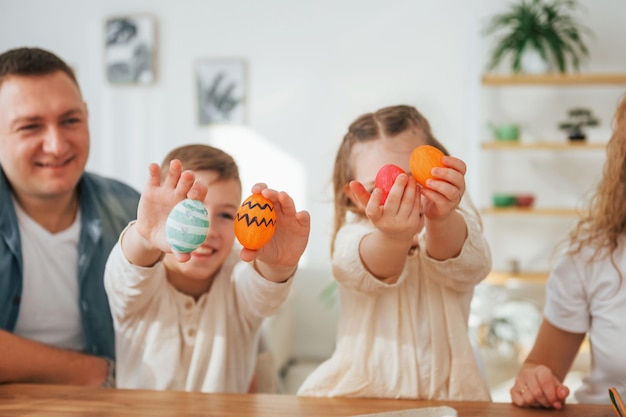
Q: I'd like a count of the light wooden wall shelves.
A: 4